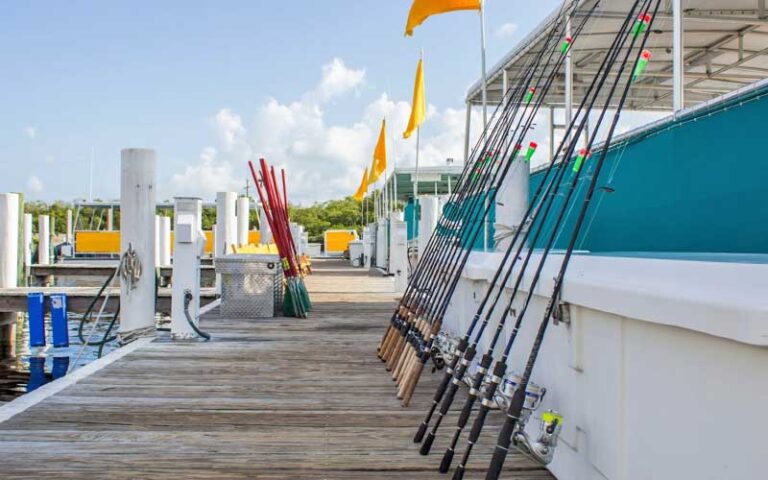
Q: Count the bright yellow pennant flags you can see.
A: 4